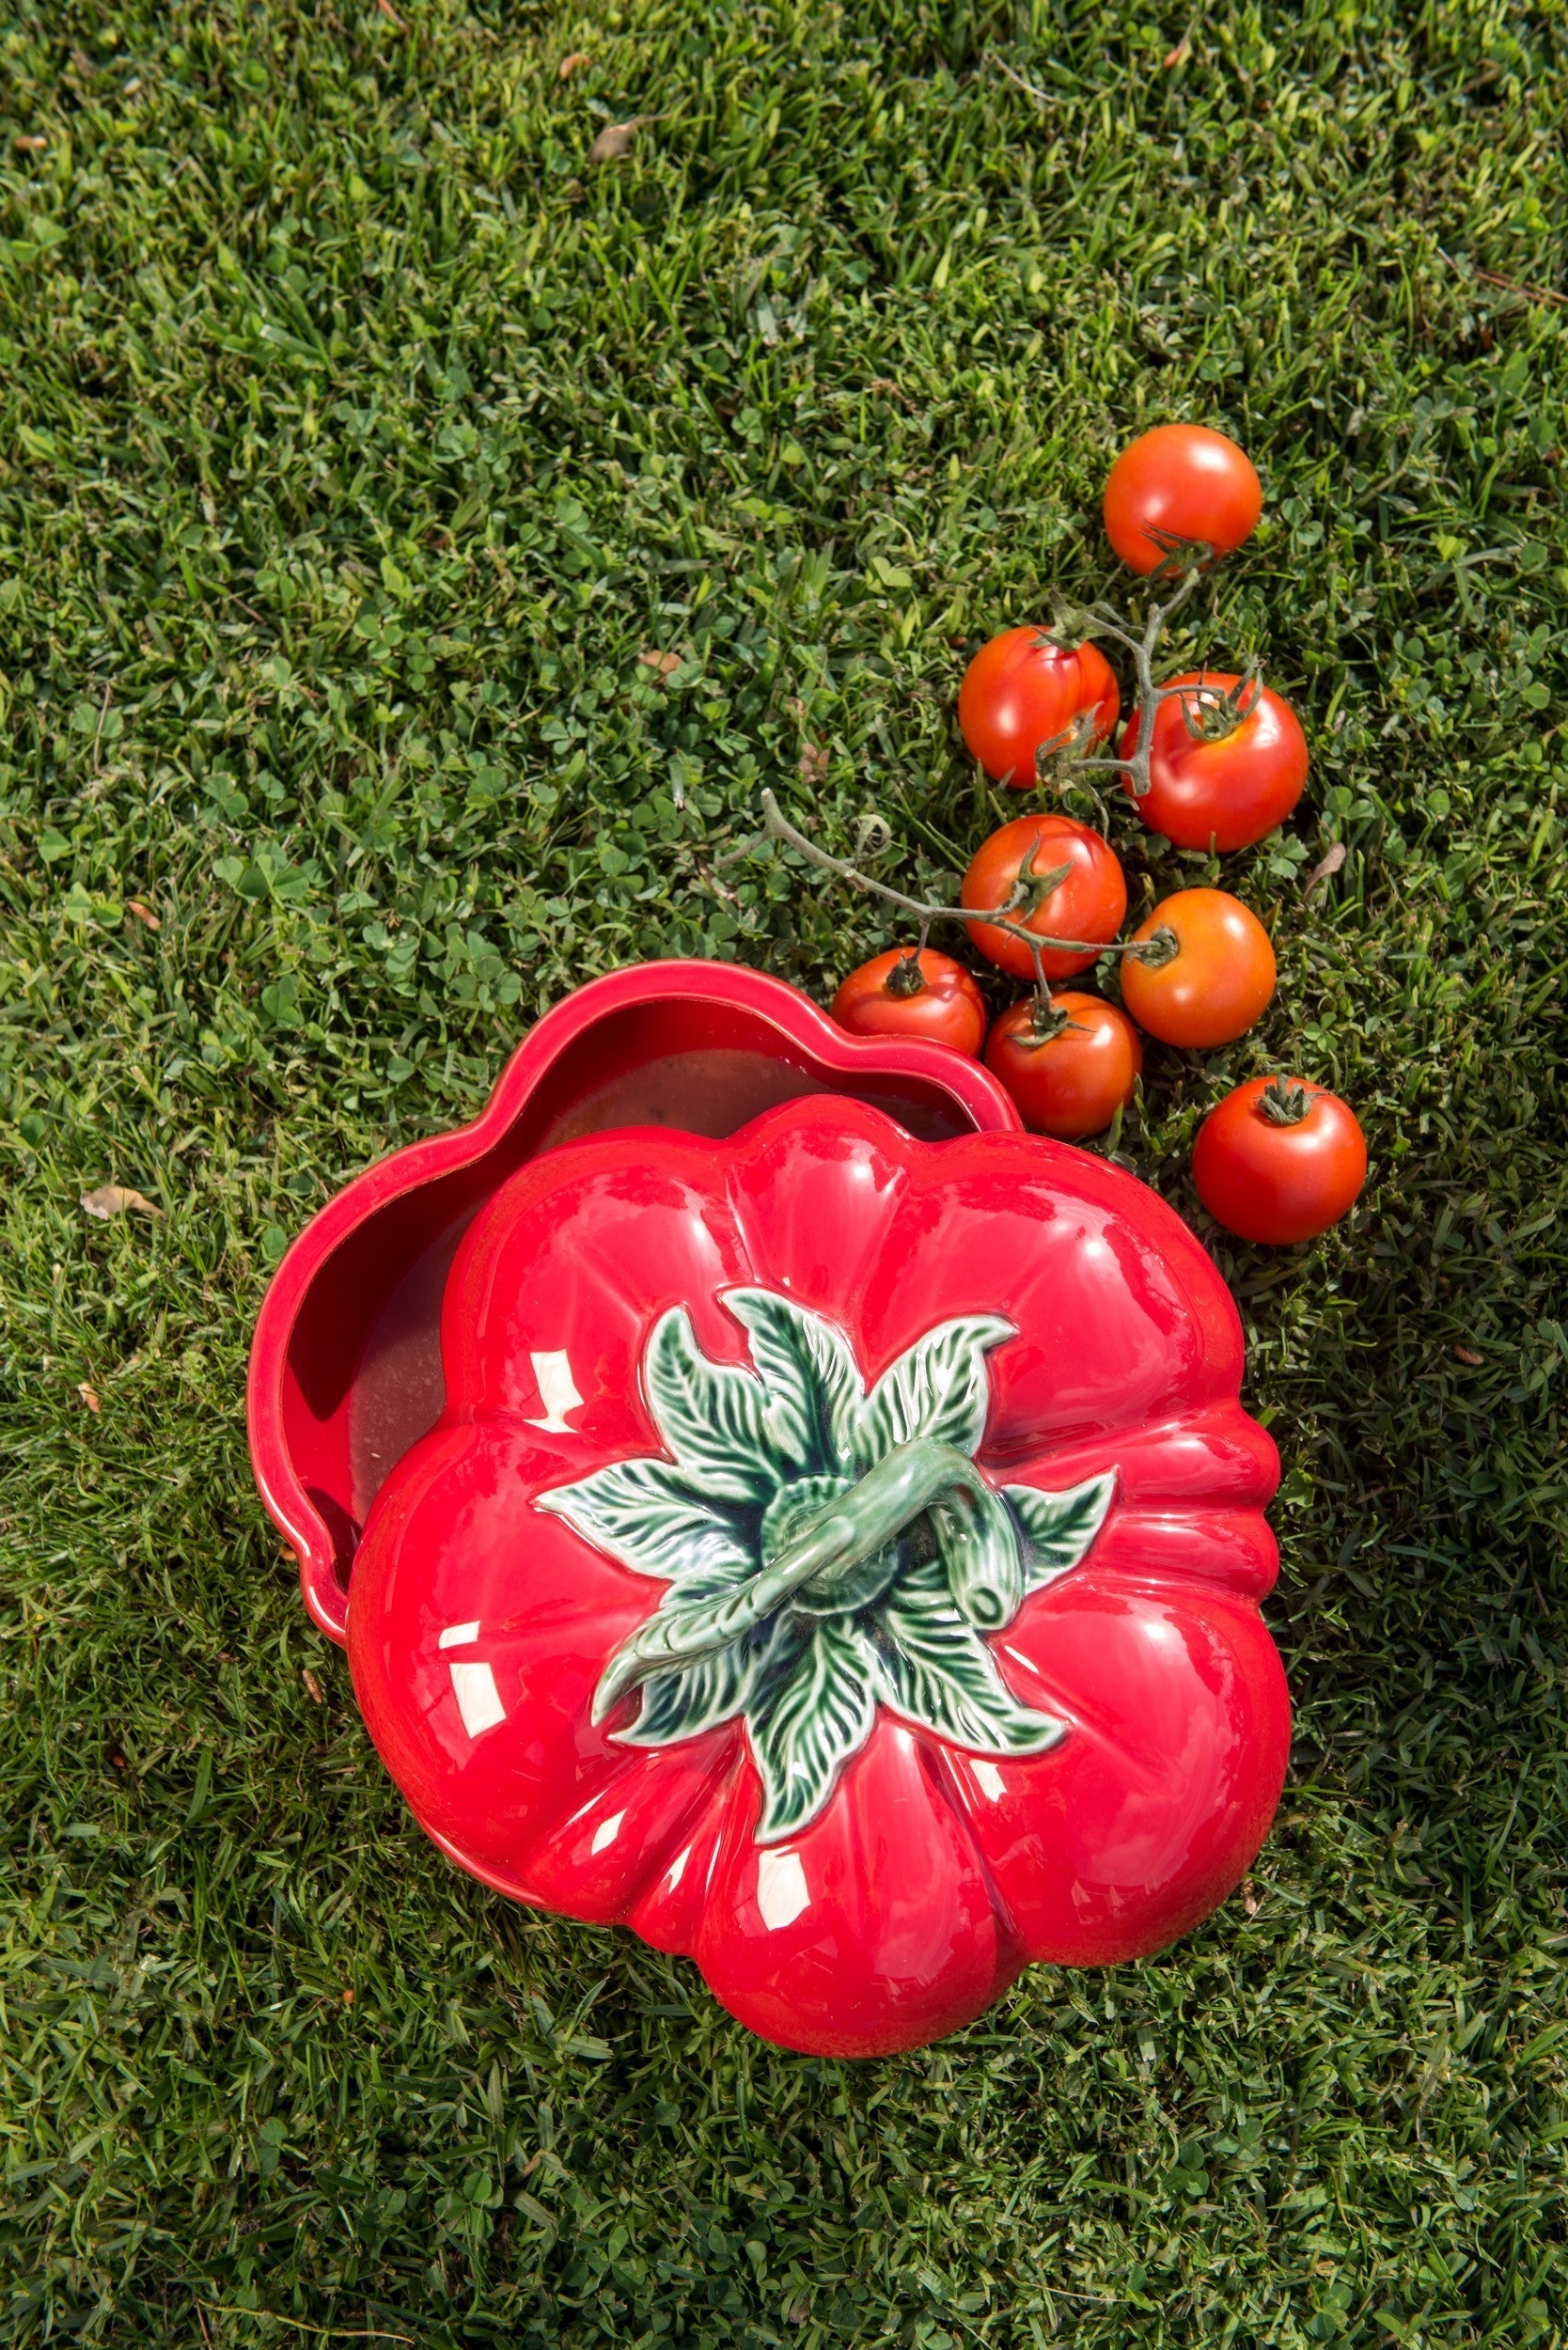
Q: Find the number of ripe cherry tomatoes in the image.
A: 8